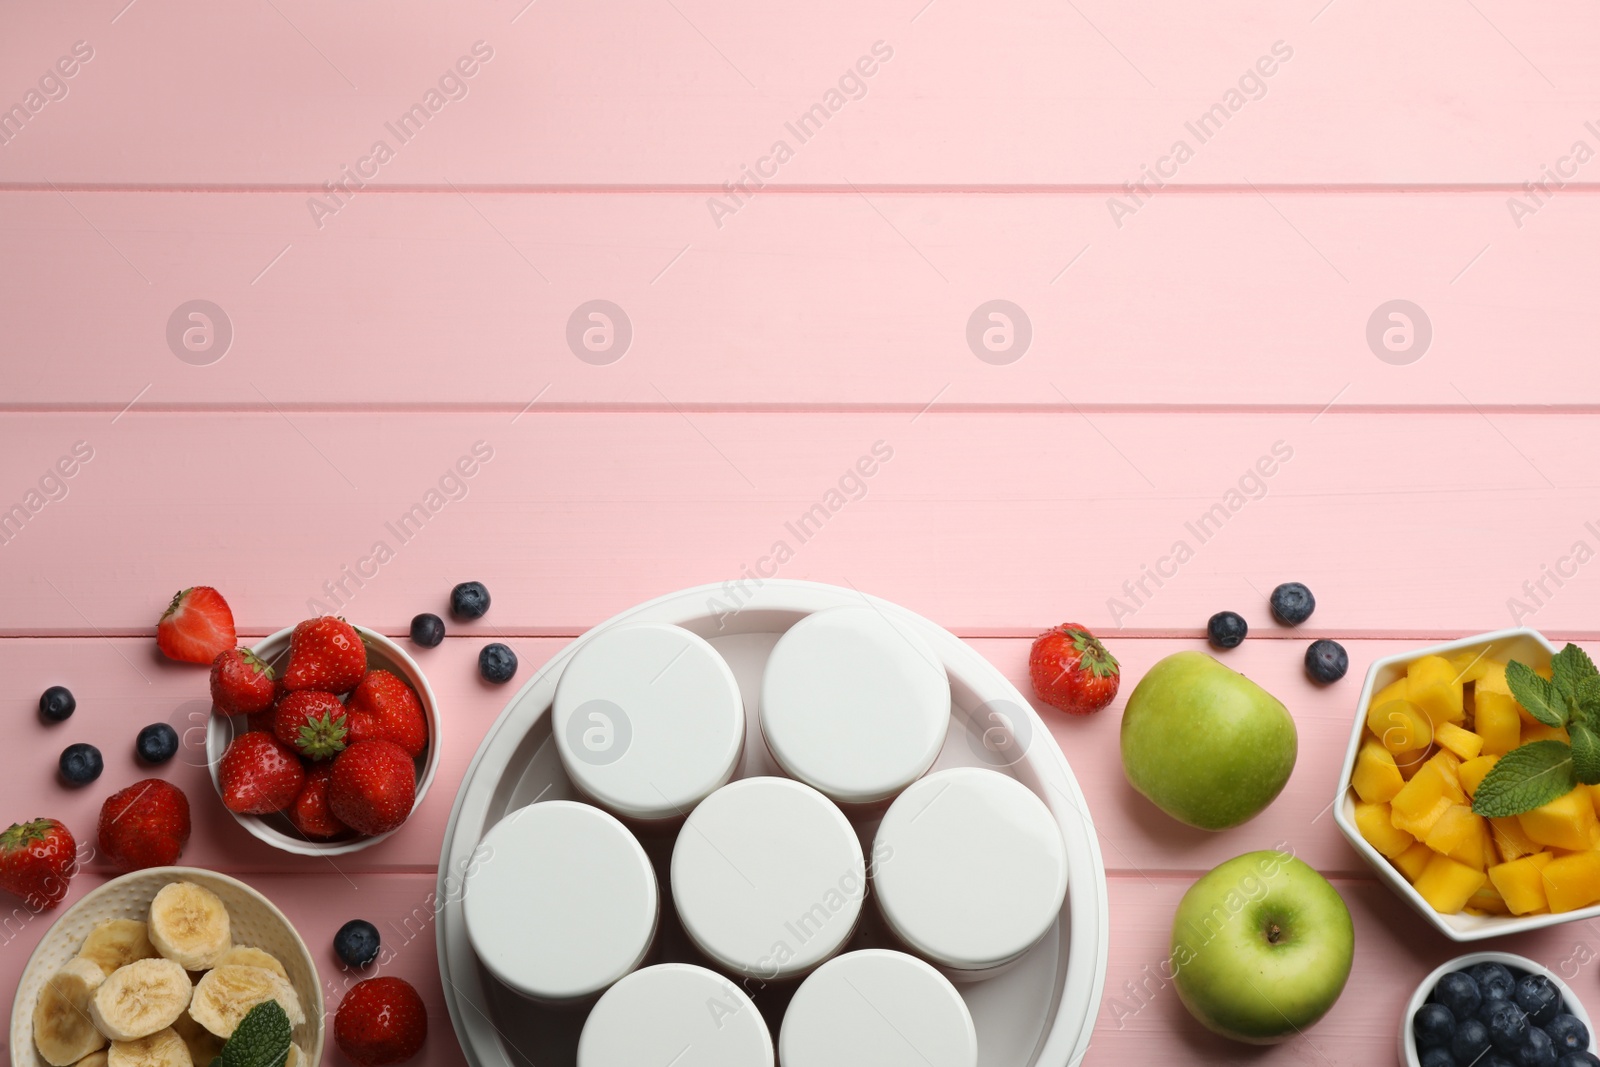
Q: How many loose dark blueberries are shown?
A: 10